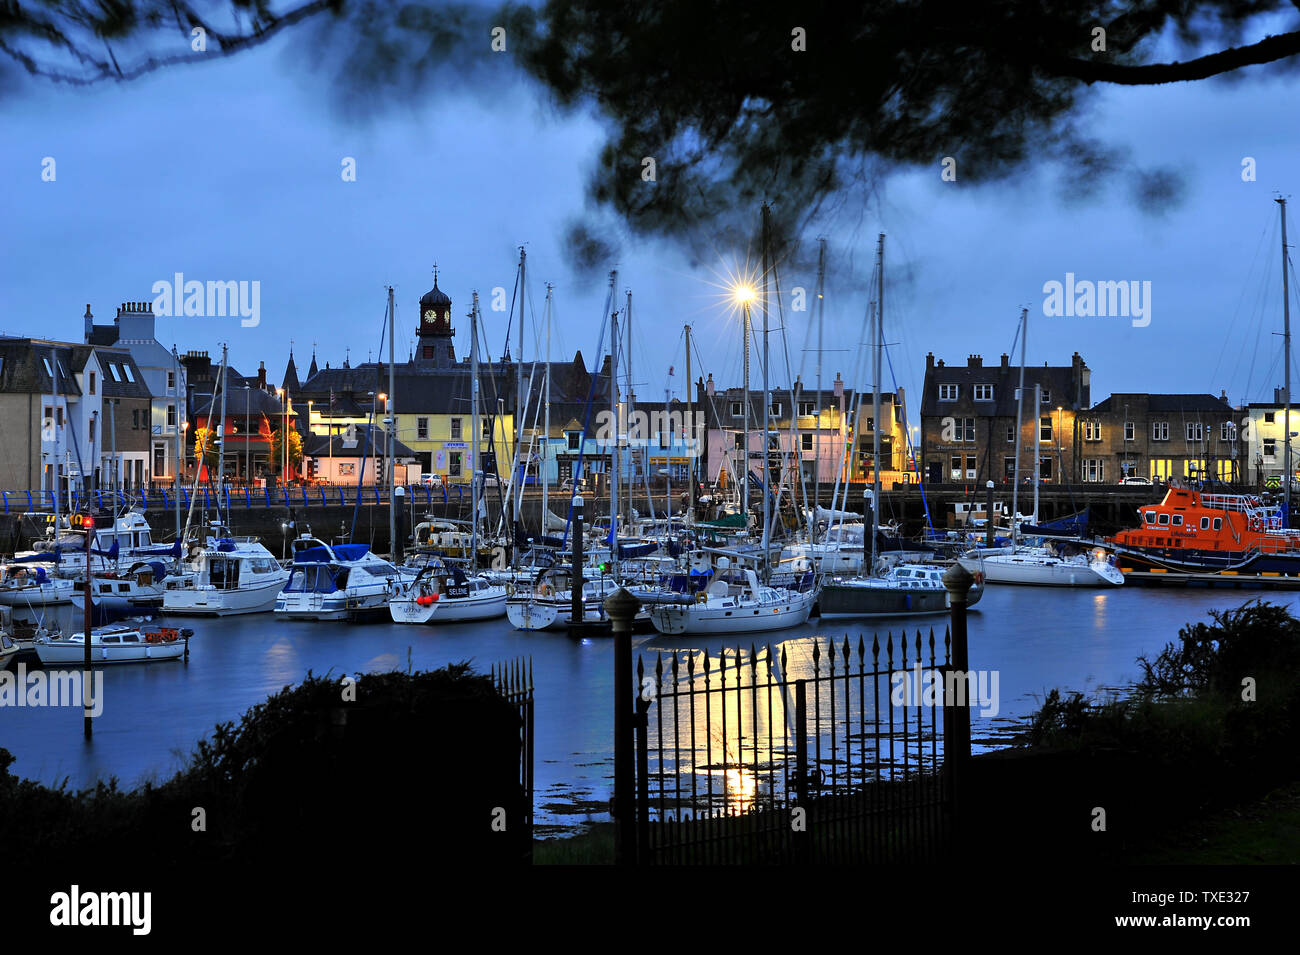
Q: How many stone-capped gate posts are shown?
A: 2